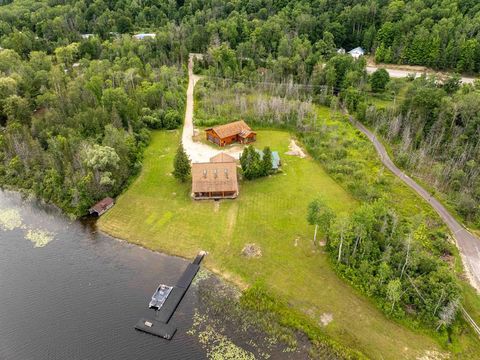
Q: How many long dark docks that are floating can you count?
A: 1